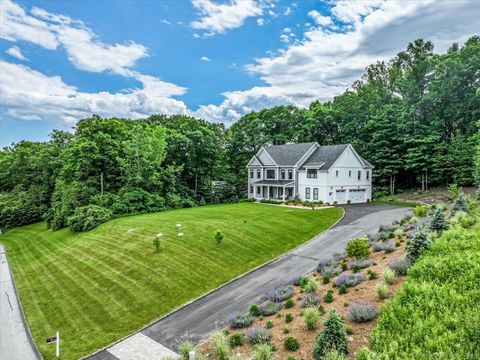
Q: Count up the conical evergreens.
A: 4